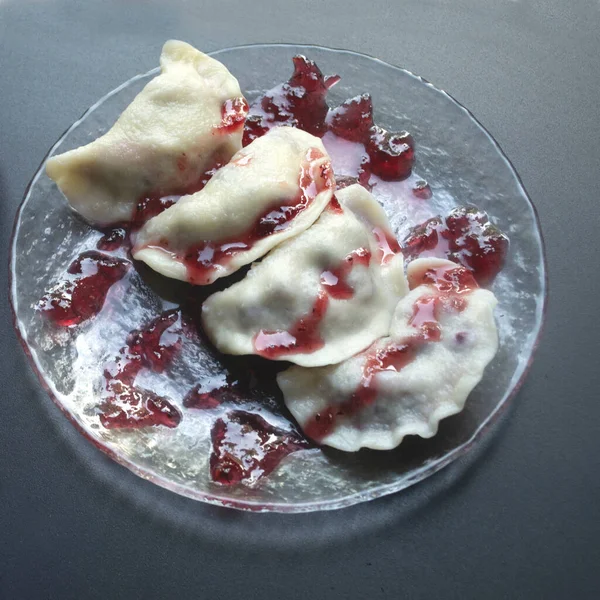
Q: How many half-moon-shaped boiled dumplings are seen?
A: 4